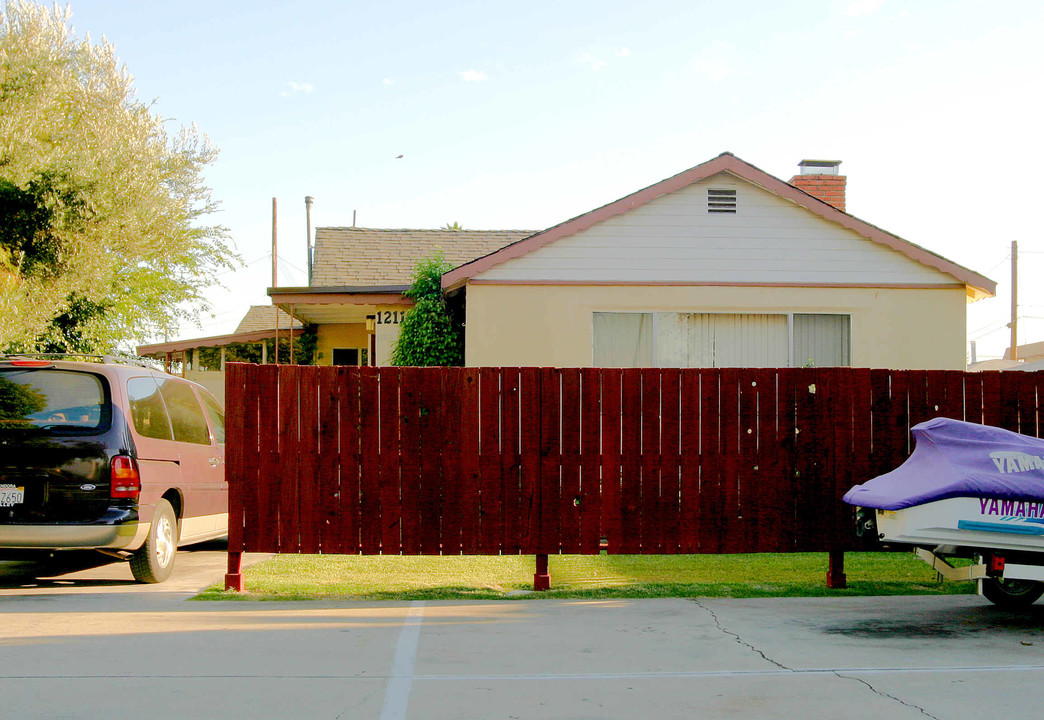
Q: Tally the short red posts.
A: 3